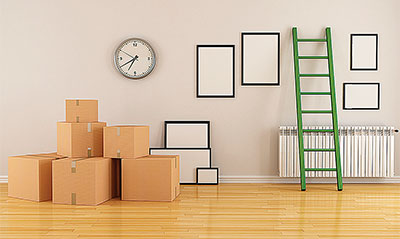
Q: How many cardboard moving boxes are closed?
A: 6